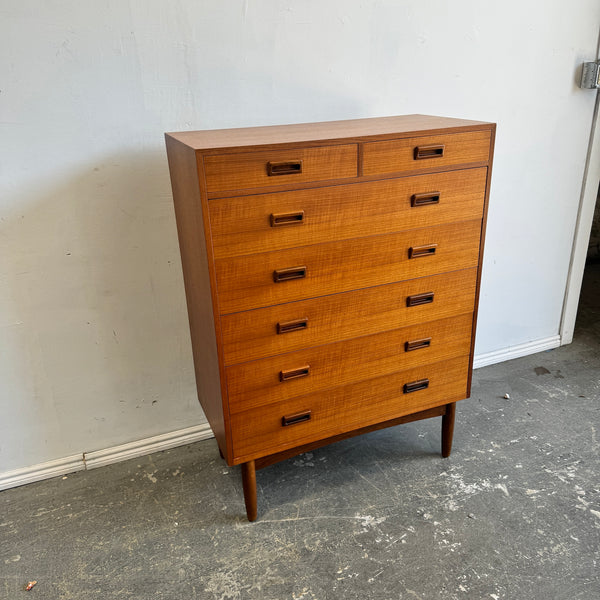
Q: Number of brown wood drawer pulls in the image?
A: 12